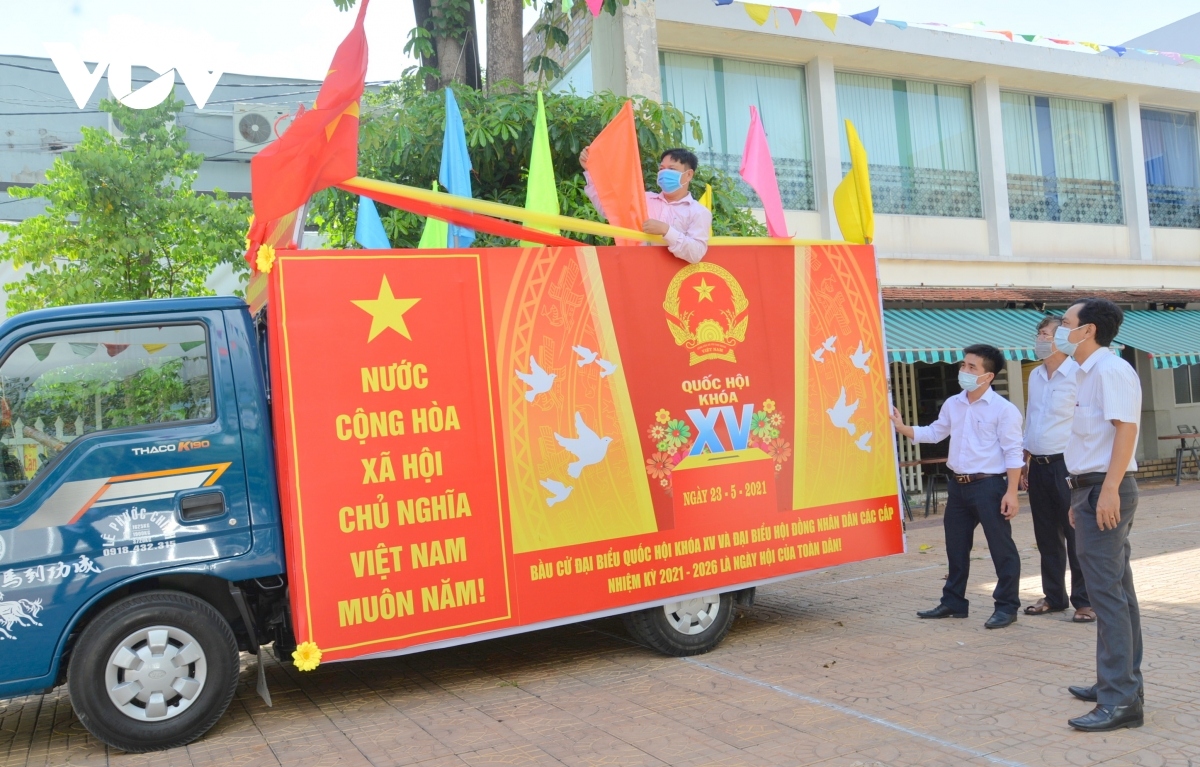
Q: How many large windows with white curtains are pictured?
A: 3